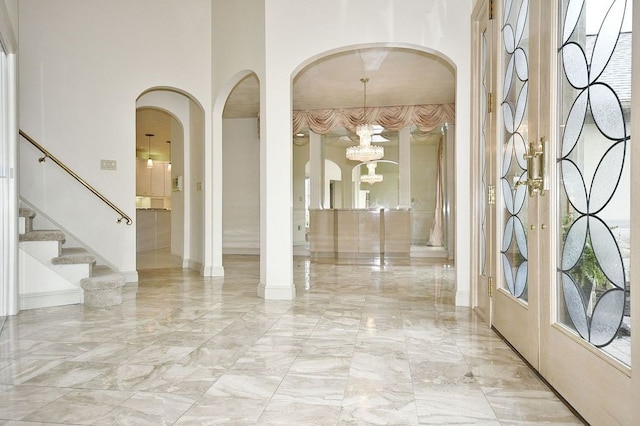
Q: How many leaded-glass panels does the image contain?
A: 3